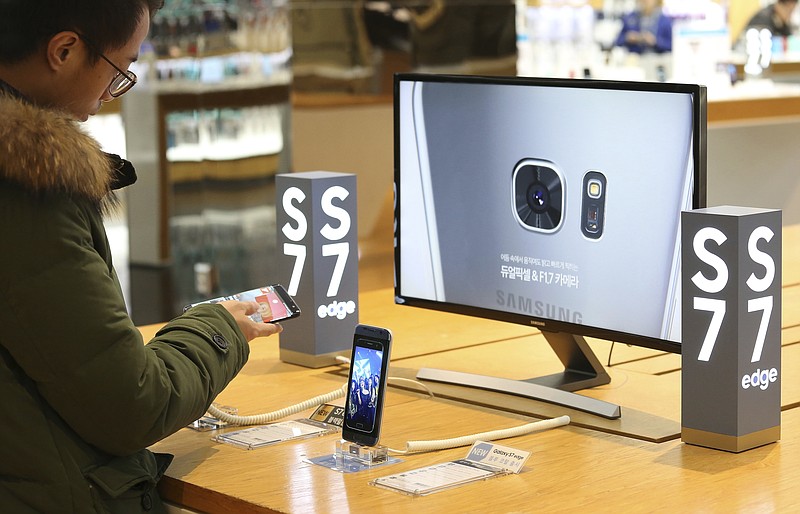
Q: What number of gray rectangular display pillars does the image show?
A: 2